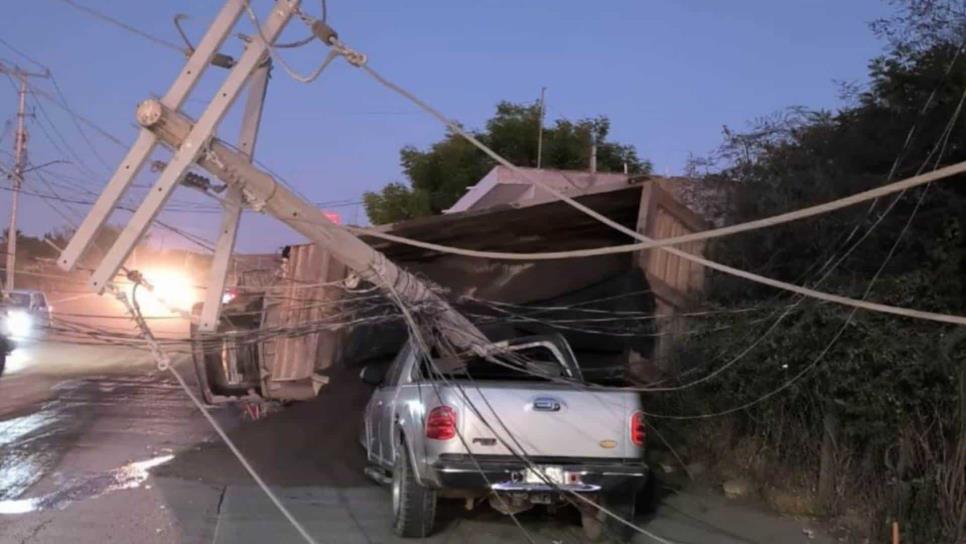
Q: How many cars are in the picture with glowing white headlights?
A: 1